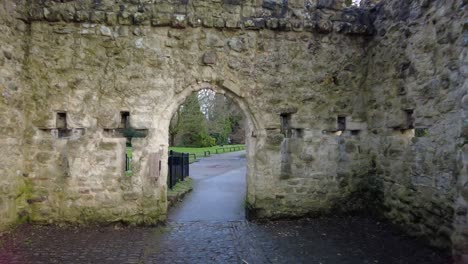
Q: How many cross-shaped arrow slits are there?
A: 5